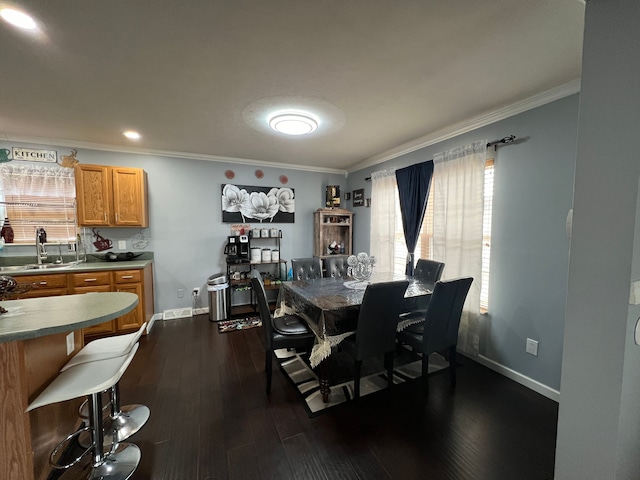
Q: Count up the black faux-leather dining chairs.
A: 6